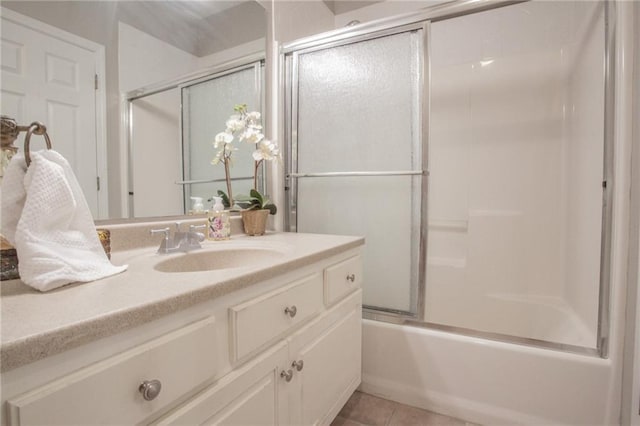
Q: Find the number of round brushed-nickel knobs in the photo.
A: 5